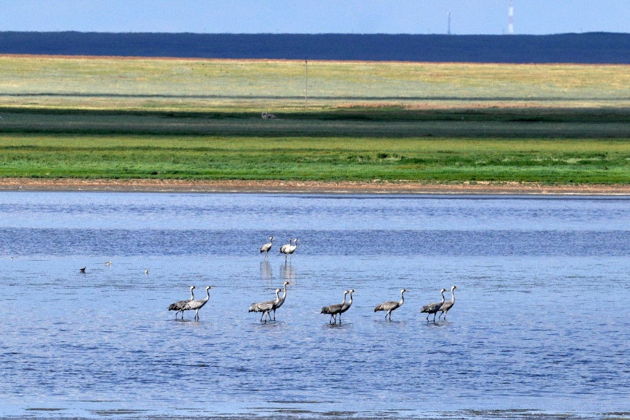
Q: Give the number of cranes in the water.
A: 12